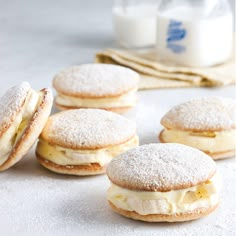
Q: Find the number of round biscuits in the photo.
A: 5